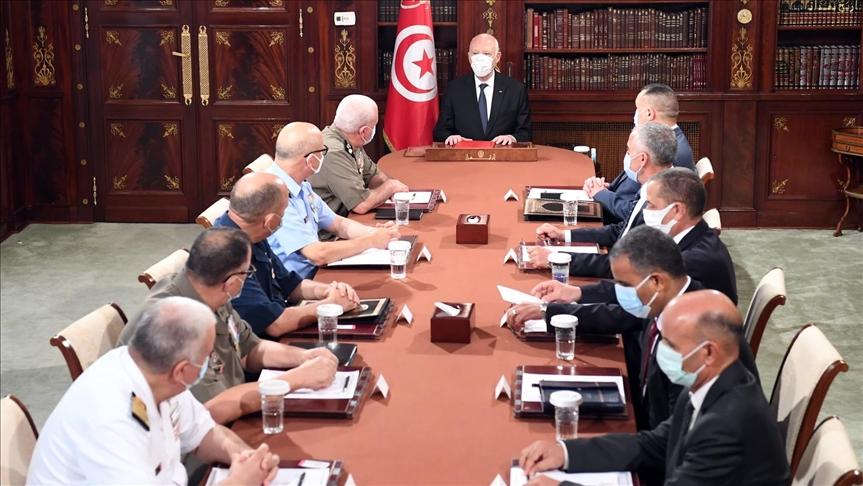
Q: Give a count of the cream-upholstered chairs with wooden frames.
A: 10